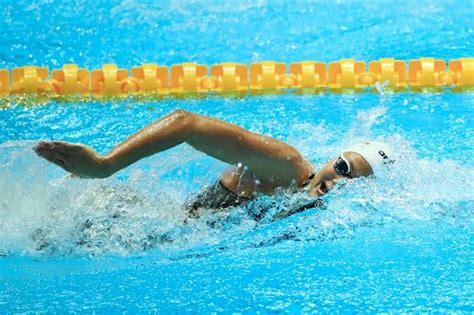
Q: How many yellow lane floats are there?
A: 13